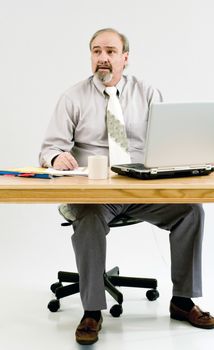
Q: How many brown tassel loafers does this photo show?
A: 2